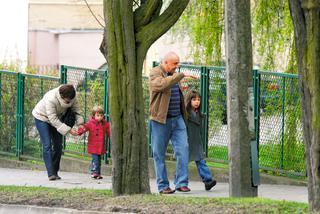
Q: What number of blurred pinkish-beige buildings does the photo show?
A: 1